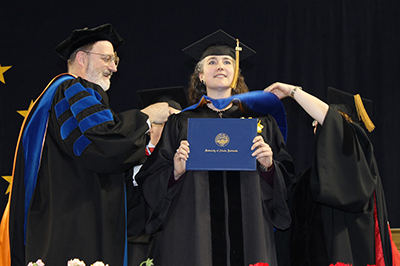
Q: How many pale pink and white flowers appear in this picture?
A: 3